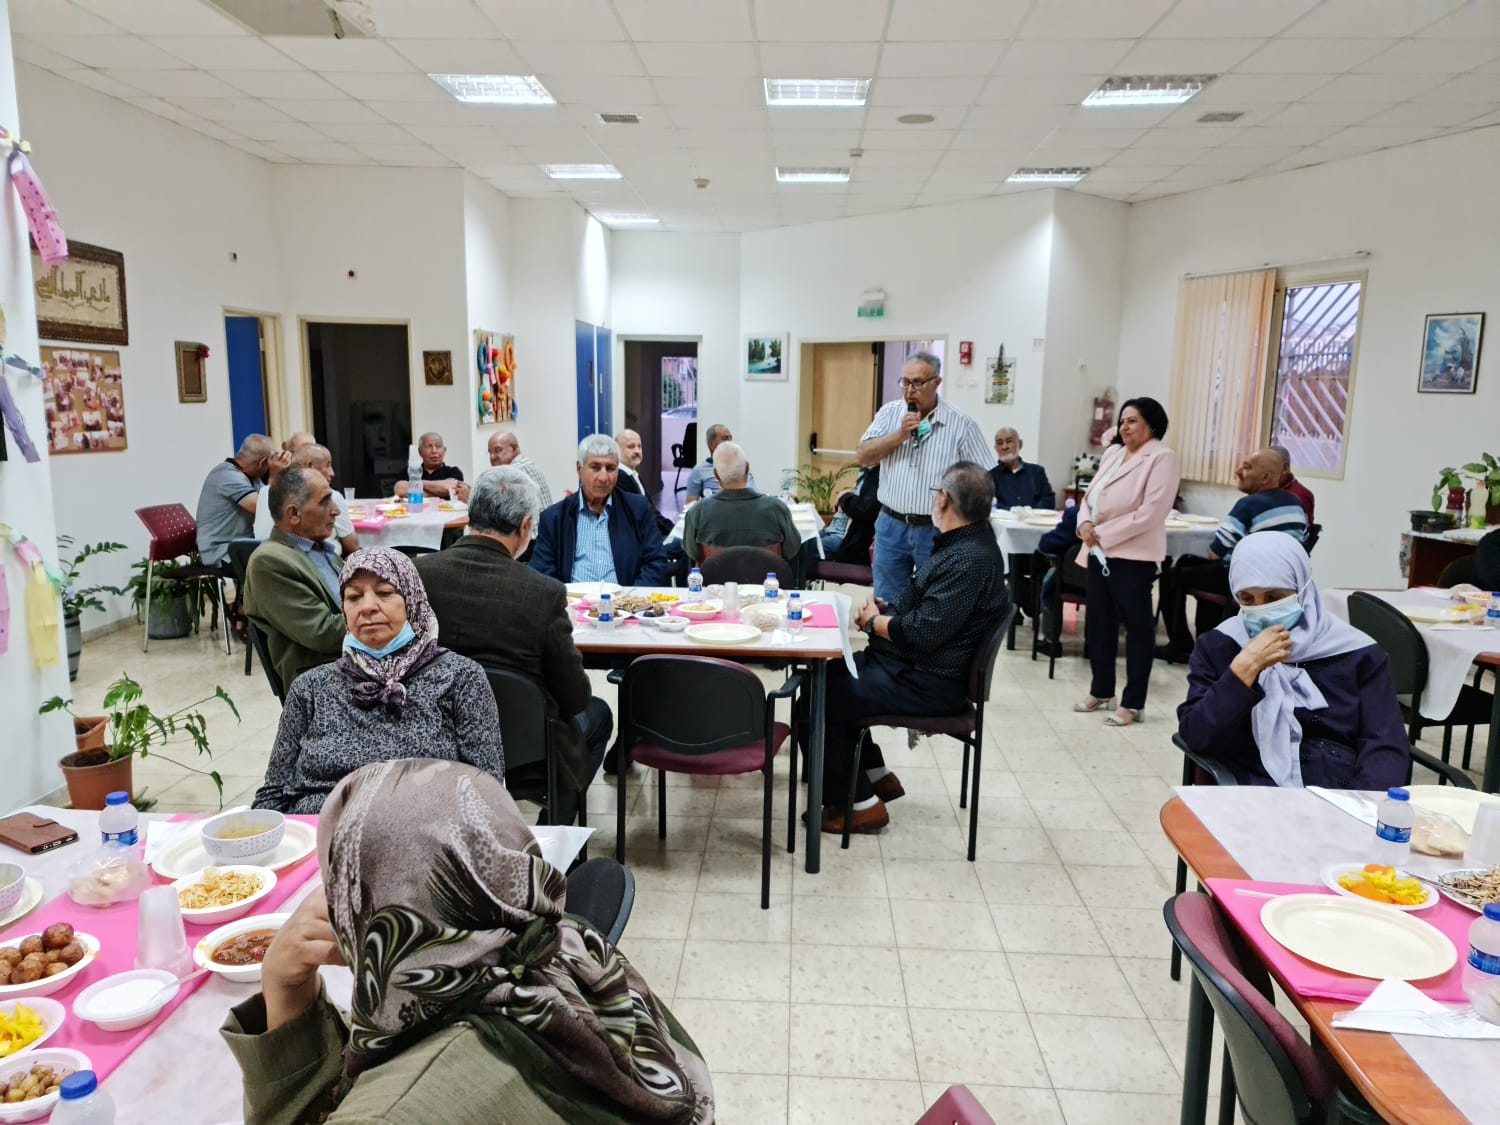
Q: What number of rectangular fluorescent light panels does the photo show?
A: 7